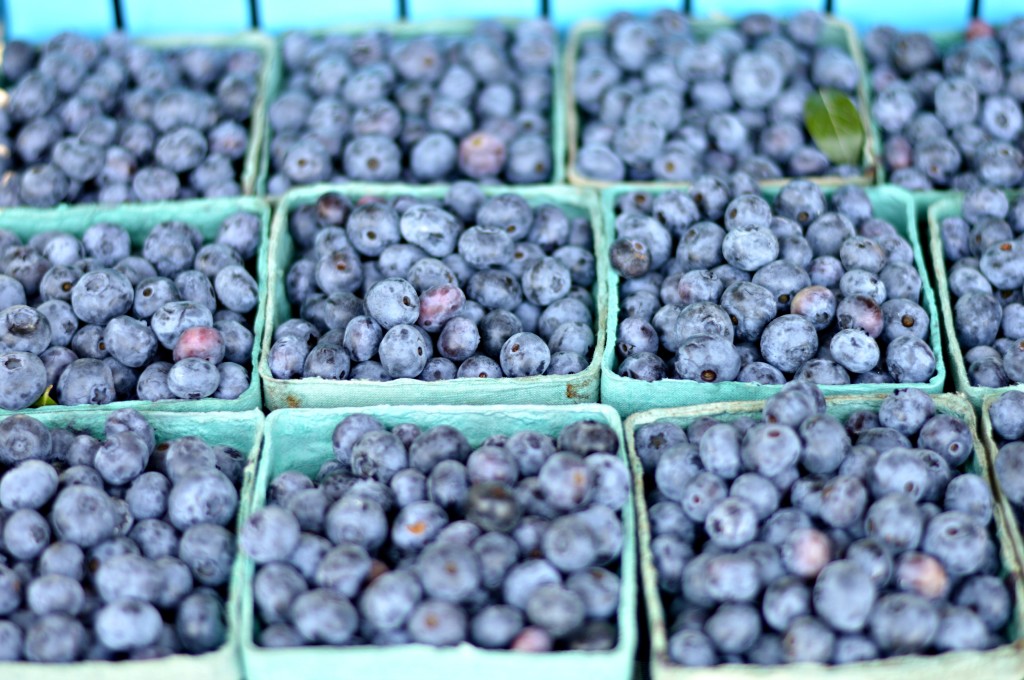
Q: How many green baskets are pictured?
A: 12